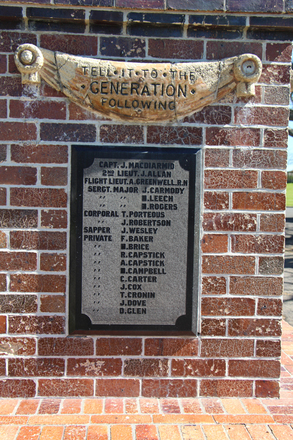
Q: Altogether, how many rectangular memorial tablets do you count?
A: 1